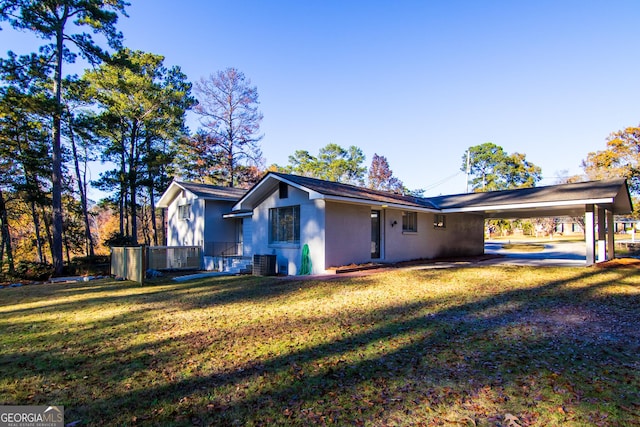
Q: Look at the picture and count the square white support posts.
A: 3